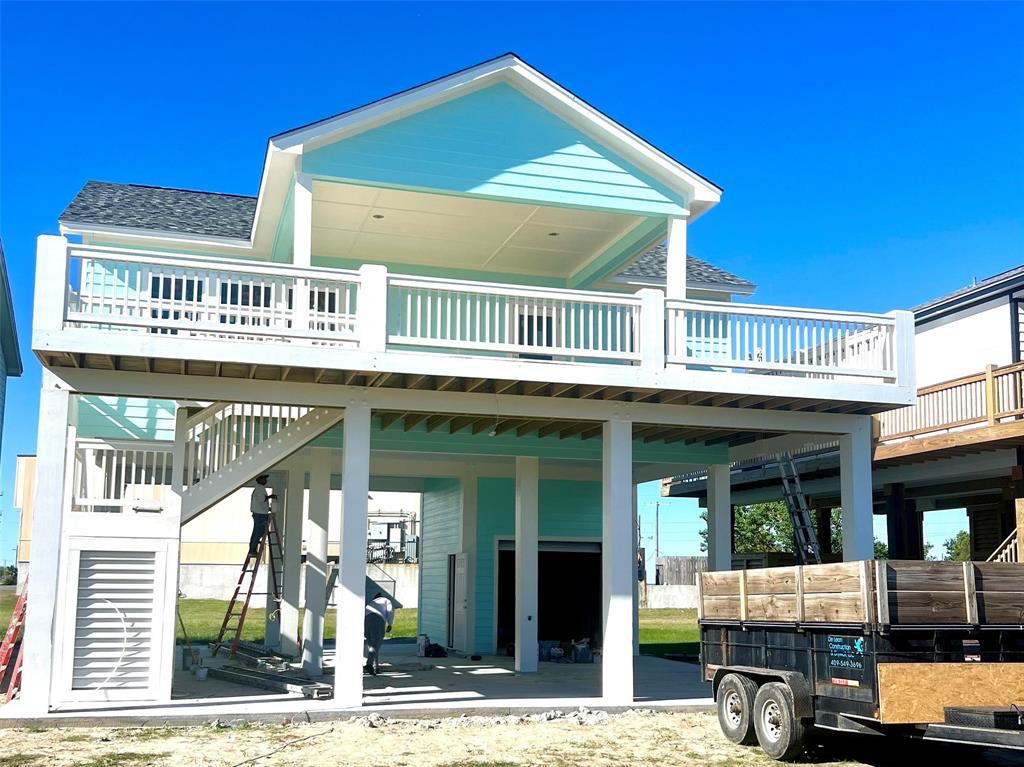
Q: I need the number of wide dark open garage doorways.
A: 1